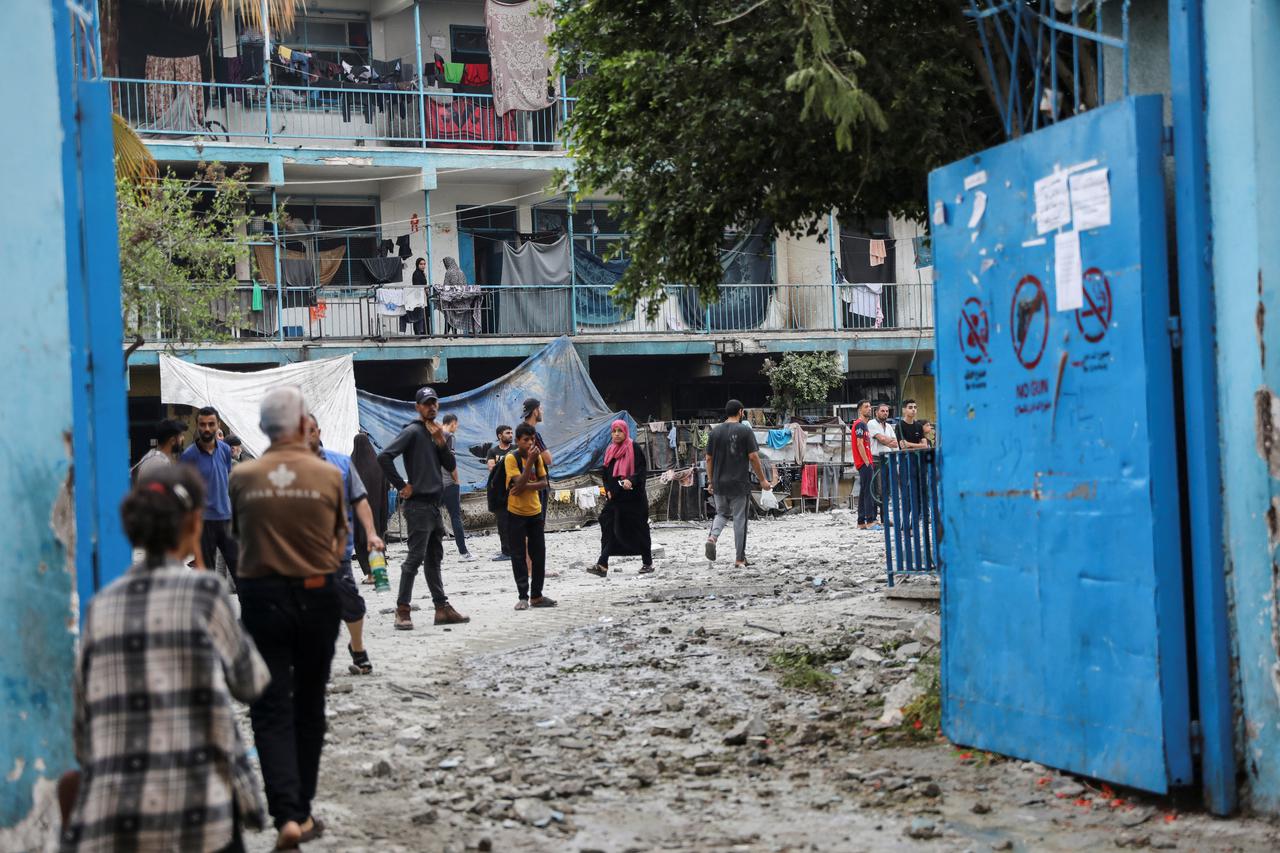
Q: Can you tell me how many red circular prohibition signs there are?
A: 3